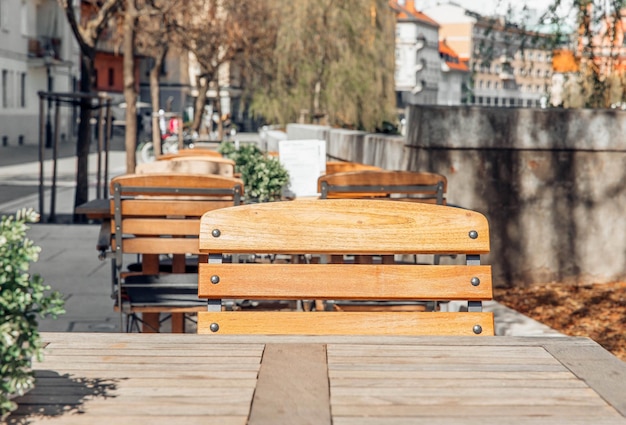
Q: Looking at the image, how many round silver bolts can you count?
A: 6